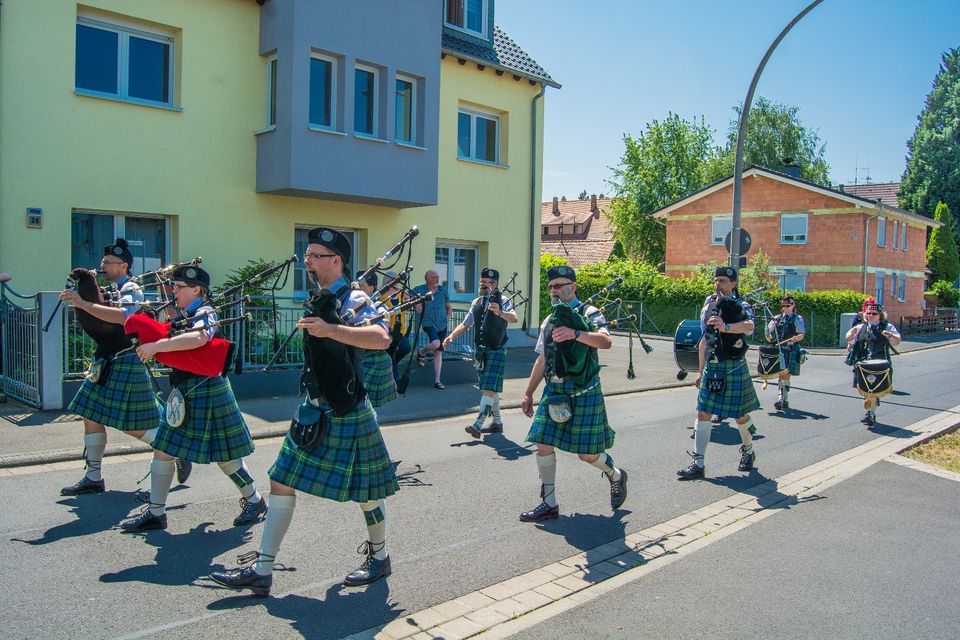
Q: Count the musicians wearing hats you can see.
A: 9